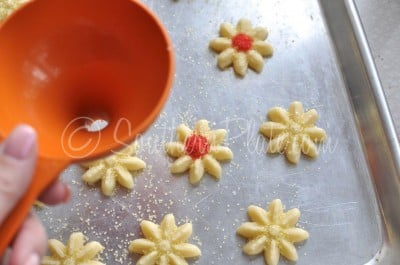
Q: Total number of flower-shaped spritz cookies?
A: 7